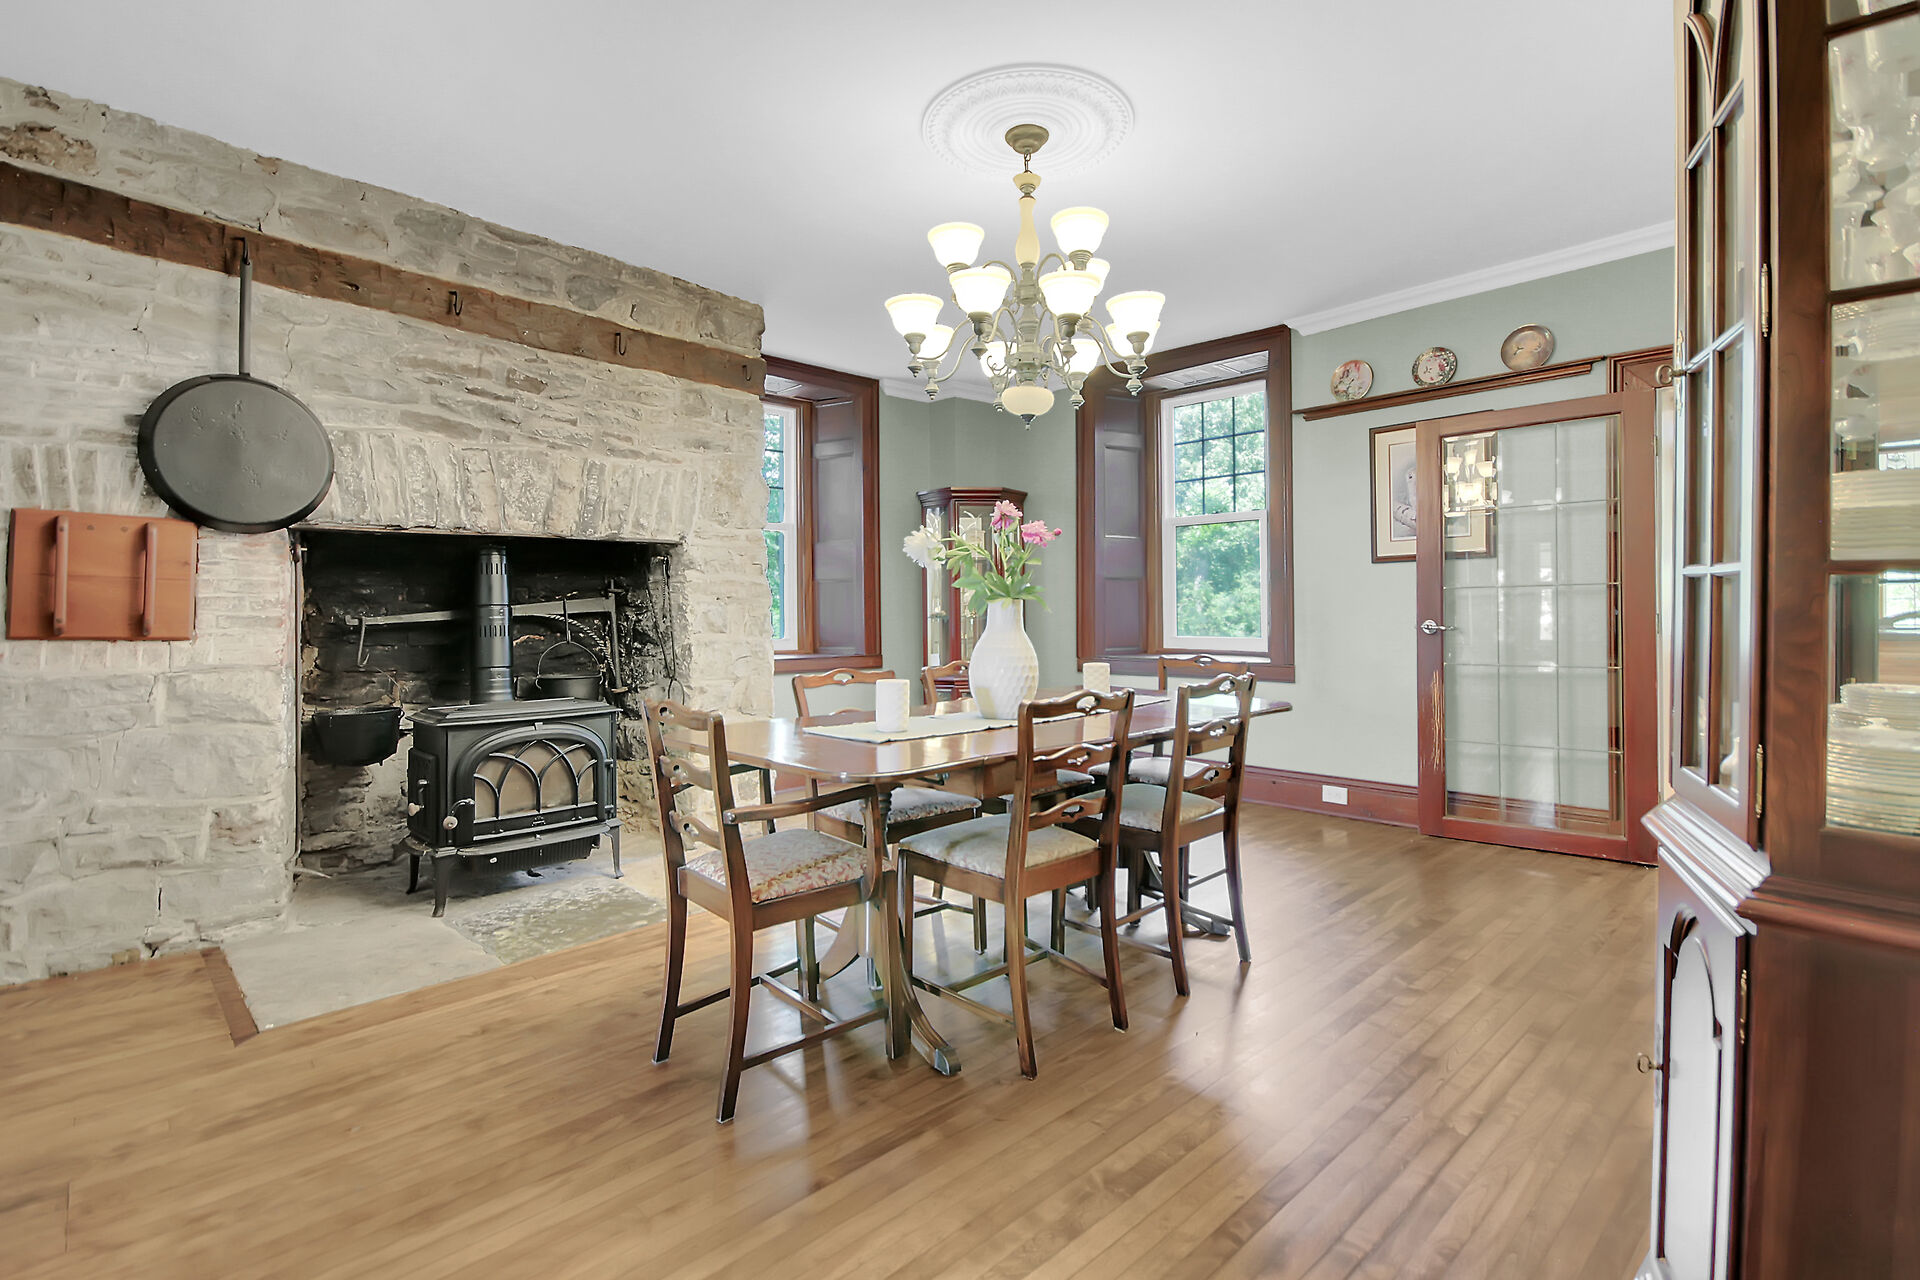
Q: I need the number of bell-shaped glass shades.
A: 11